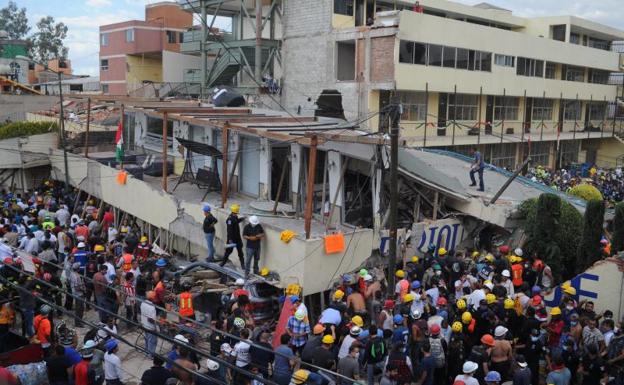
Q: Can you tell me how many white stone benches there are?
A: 0